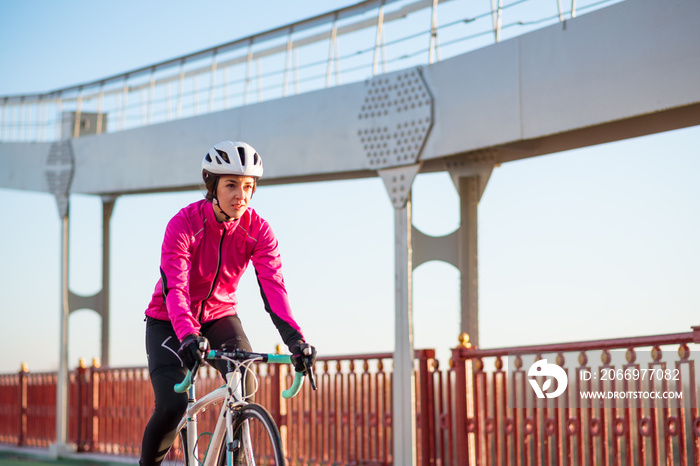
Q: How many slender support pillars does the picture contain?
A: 4